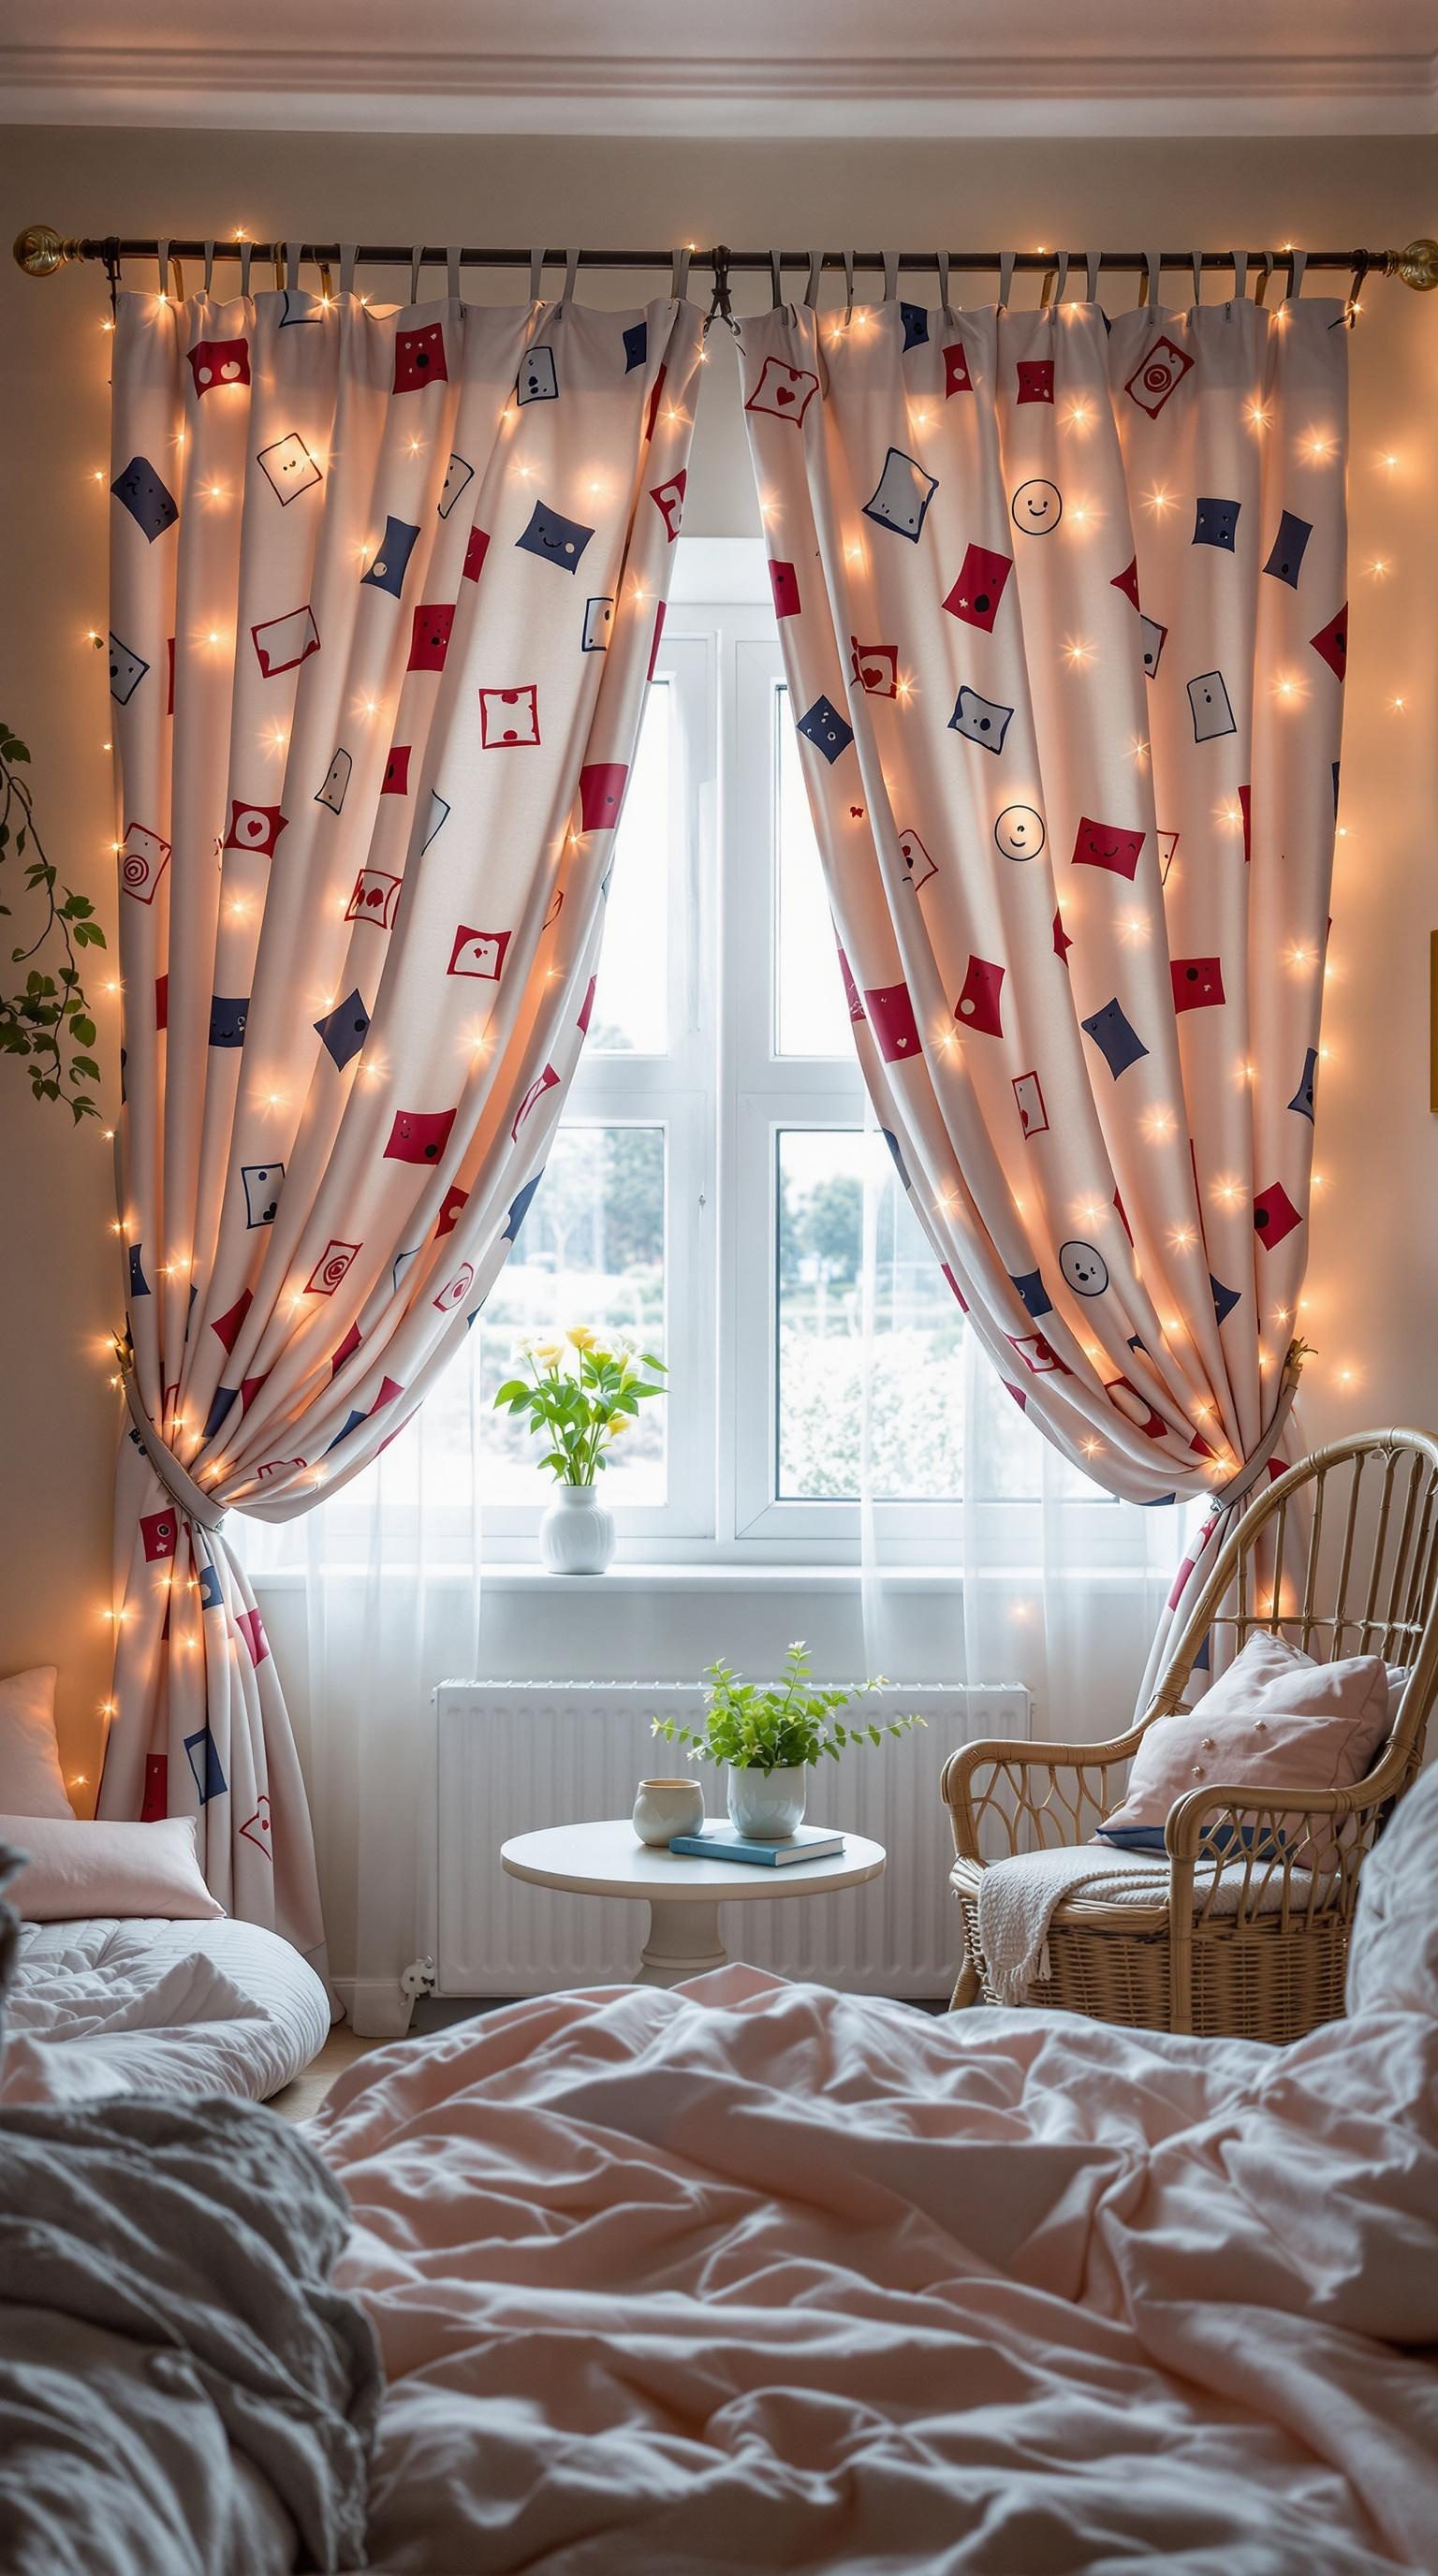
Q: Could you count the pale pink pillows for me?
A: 5